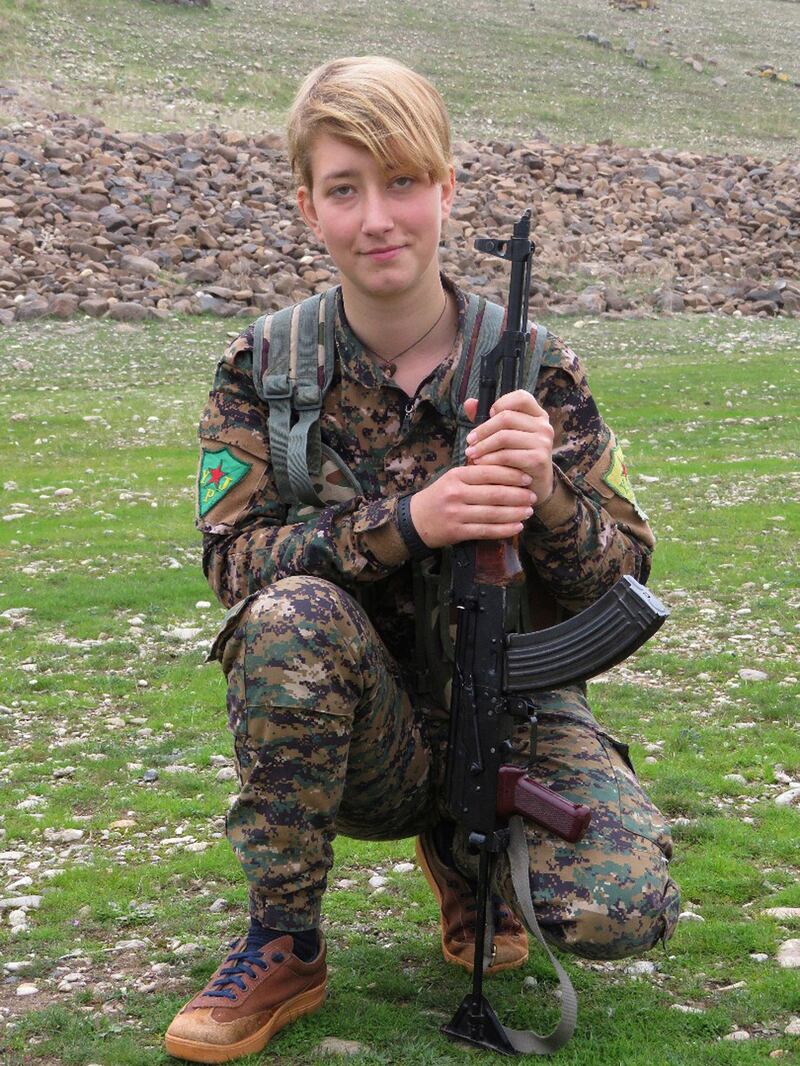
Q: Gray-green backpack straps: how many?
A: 2